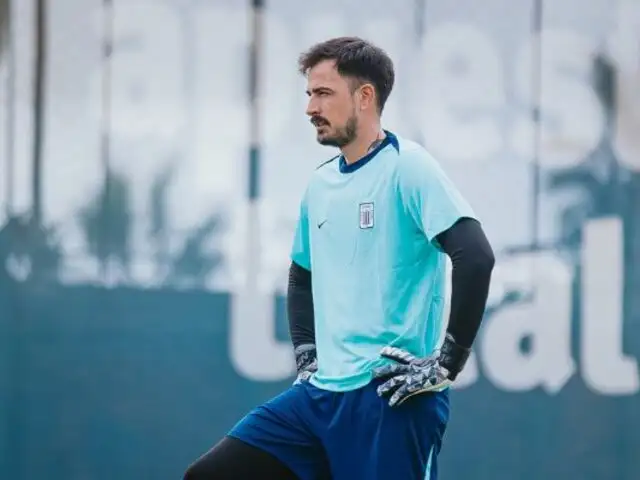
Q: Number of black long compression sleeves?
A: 2